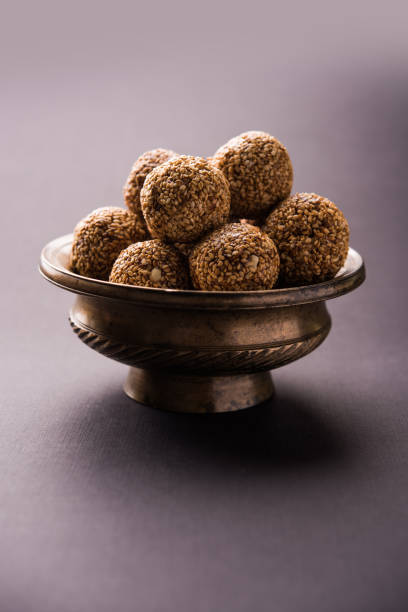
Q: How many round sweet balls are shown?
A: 7